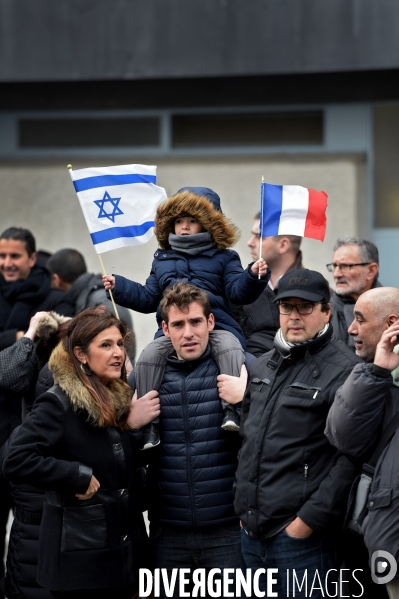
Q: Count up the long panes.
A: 2